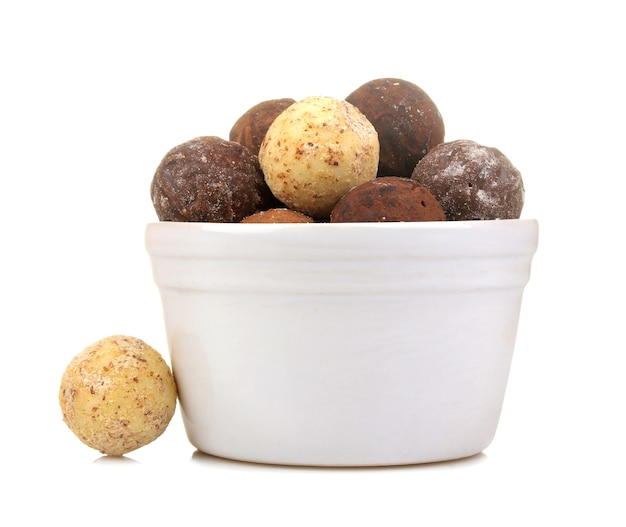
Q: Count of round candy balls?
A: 8